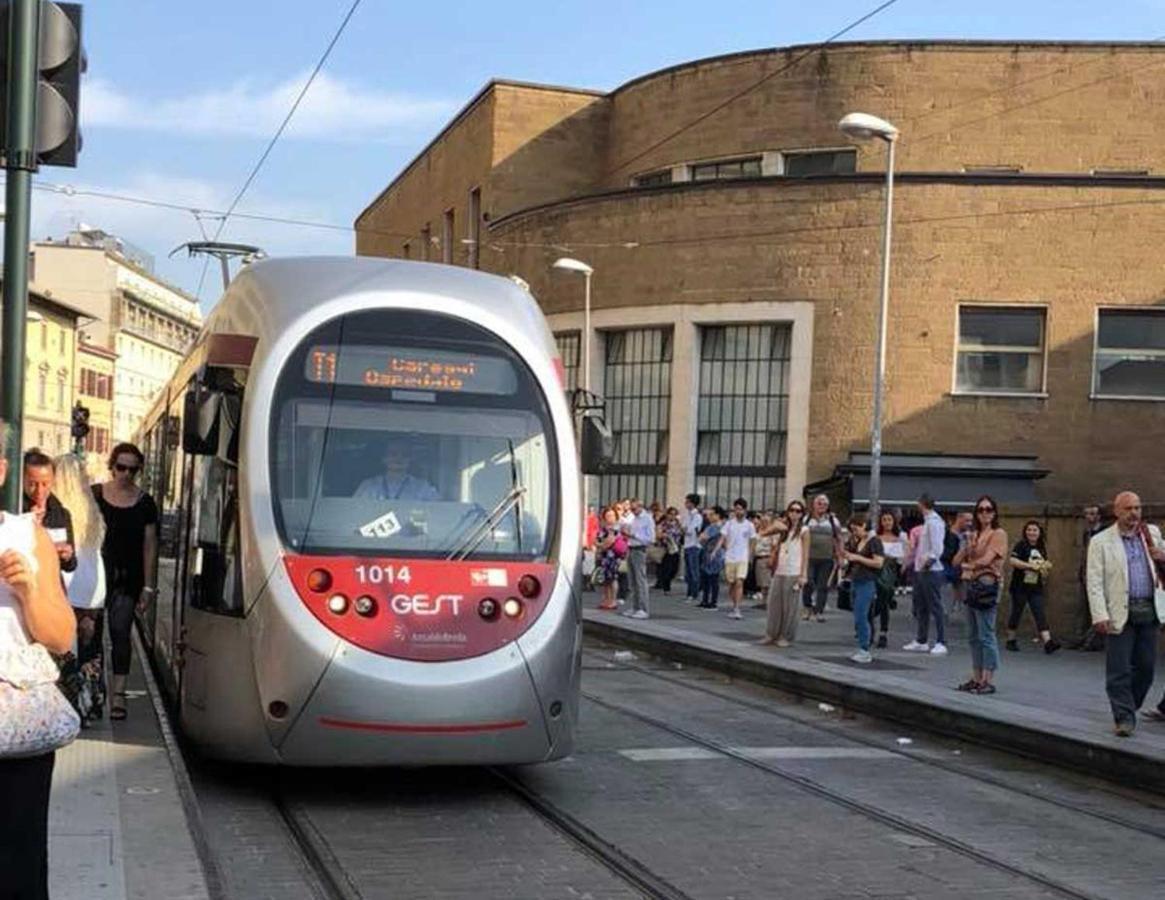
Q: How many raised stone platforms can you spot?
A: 2